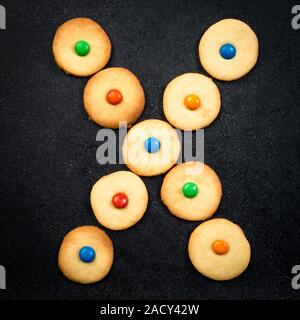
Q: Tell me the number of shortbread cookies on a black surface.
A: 9